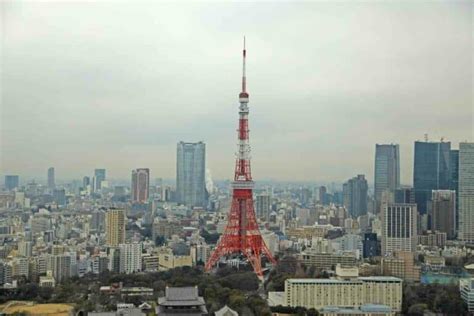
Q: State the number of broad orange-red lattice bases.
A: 1